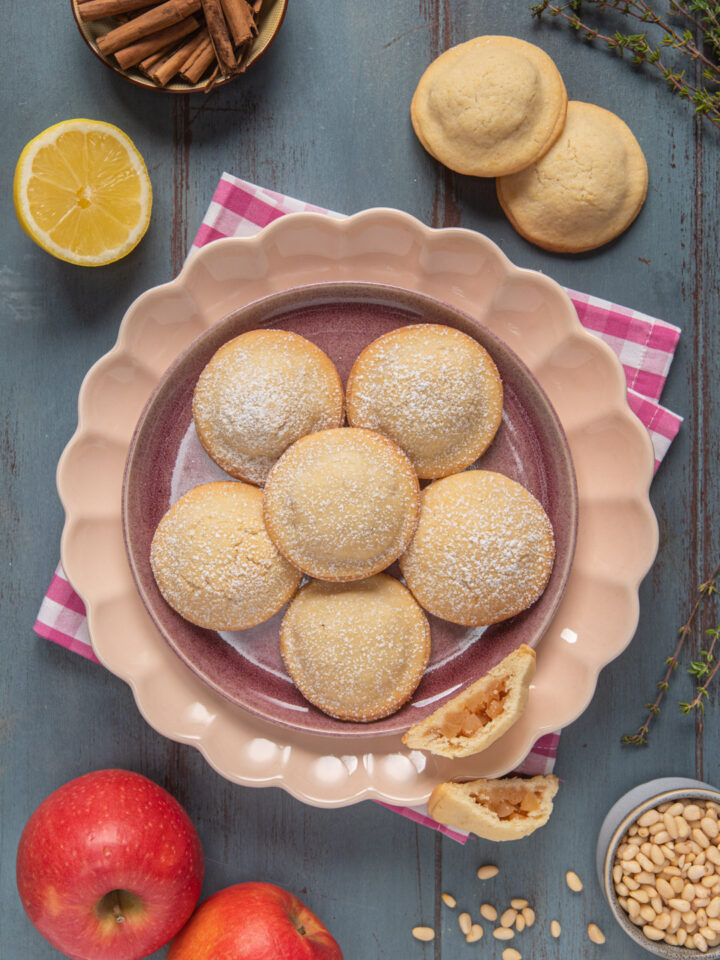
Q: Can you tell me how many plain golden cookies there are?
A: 2